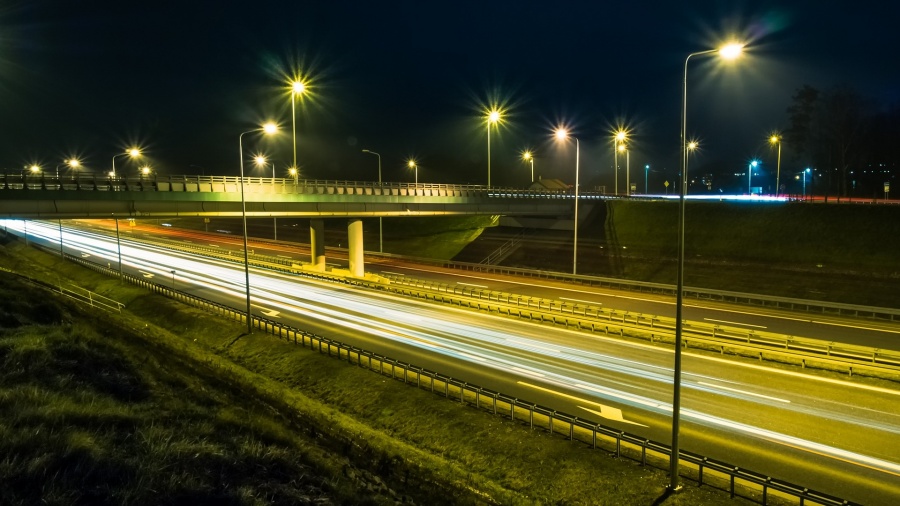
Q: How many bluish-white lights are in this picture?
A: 3